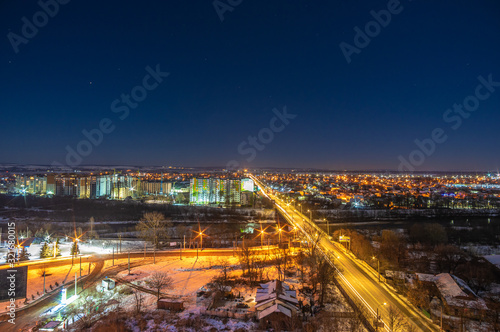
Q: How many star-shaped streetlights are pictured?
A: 6